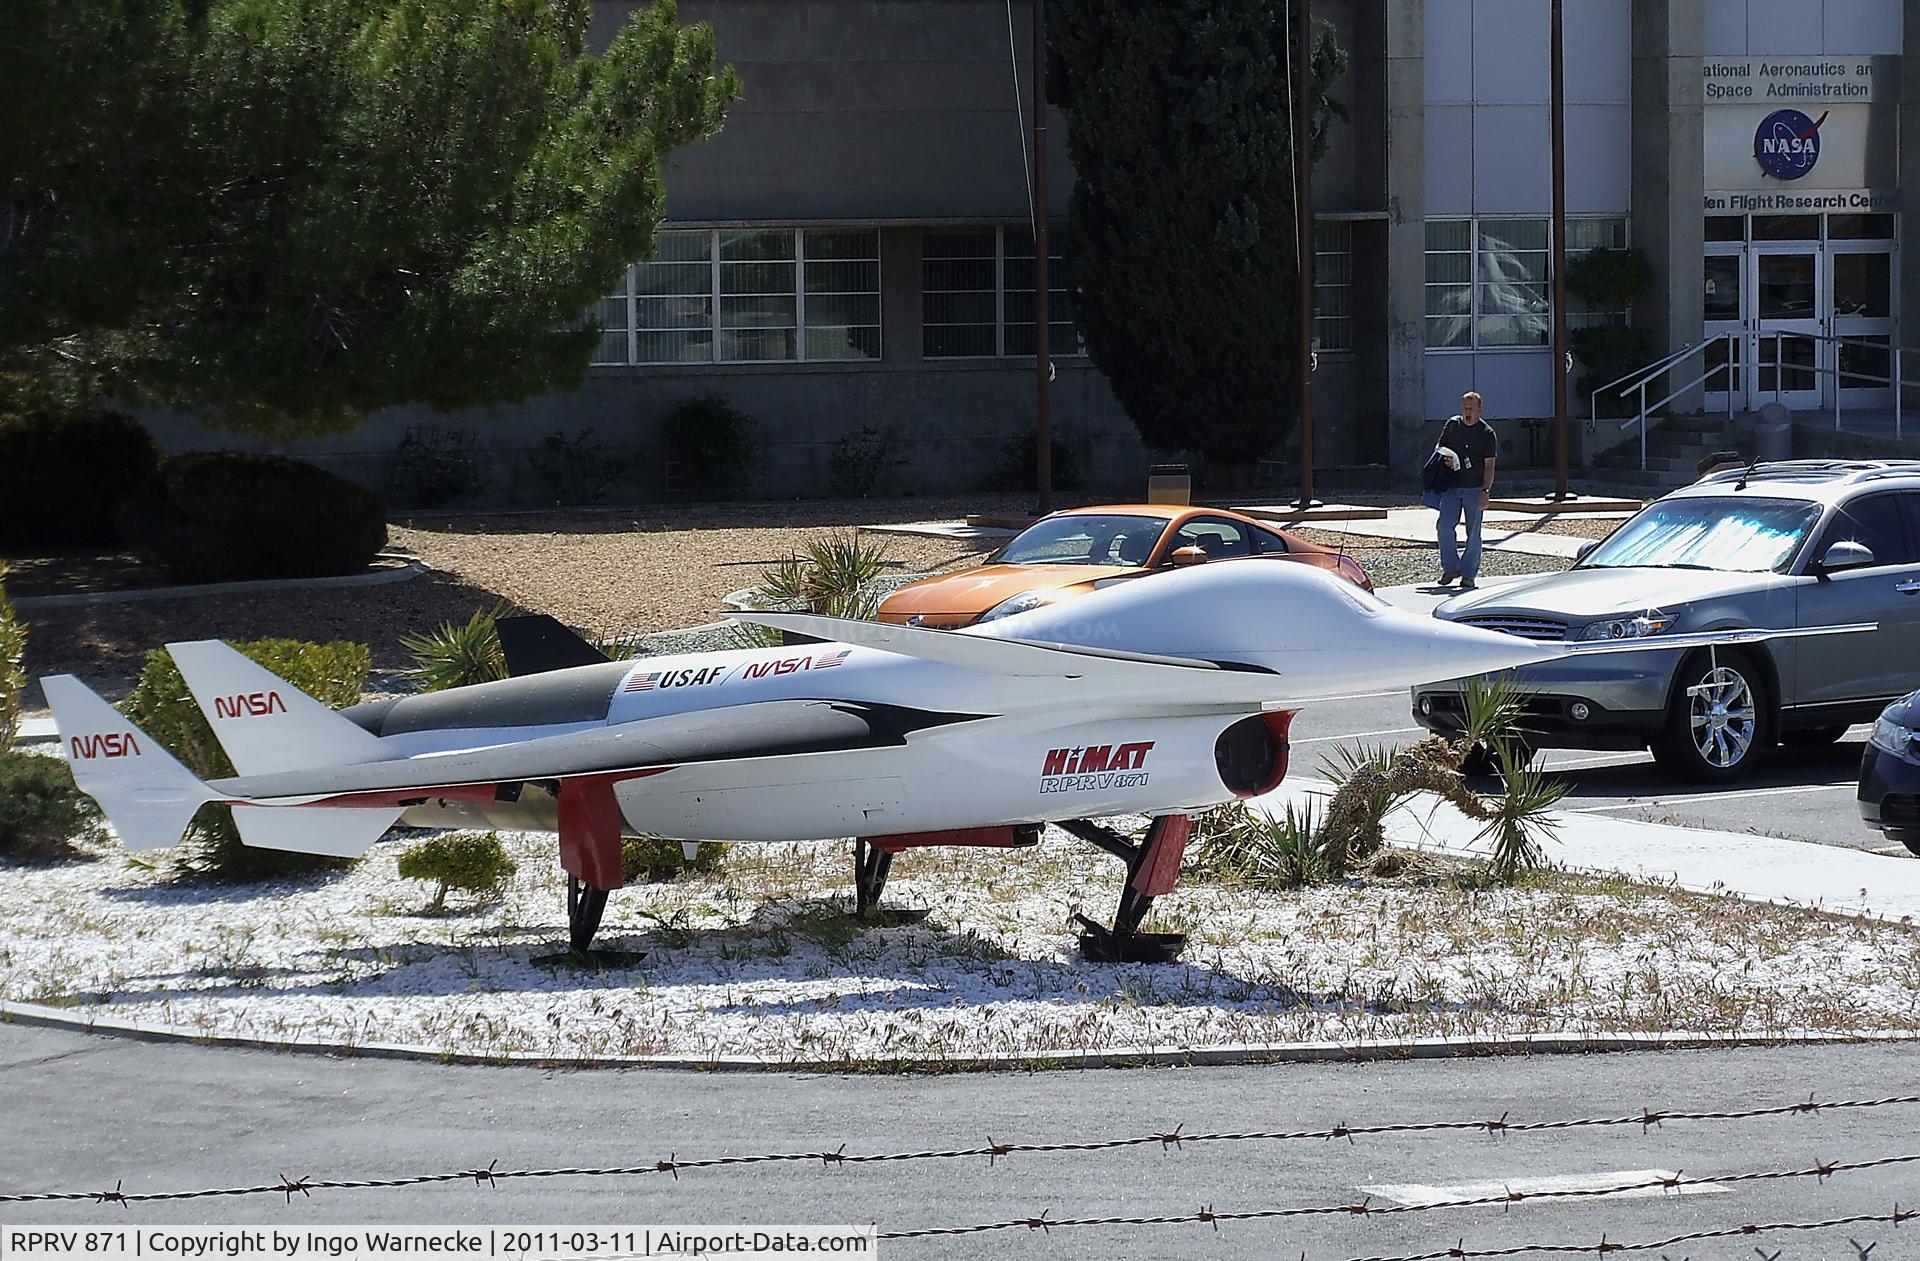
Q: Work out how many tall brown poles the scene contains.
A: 3